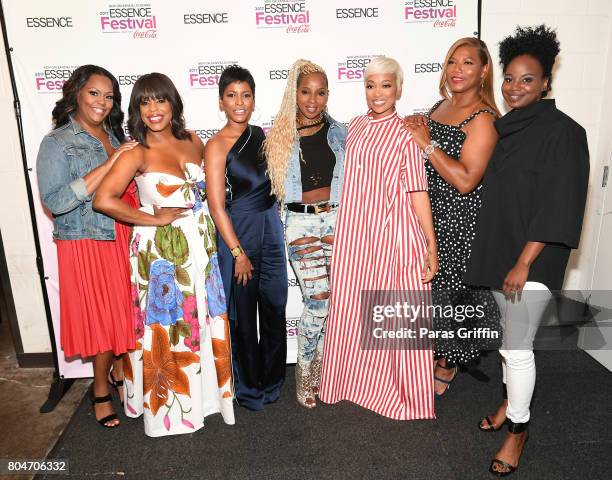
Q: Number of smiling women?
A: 7